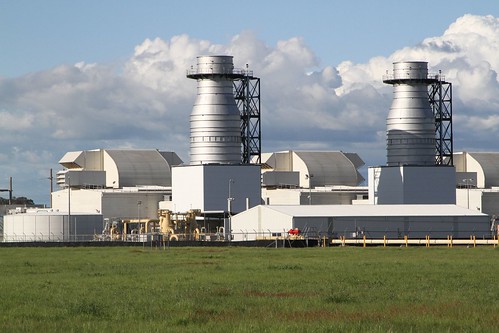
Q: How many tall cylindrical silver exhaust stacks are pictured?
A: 2